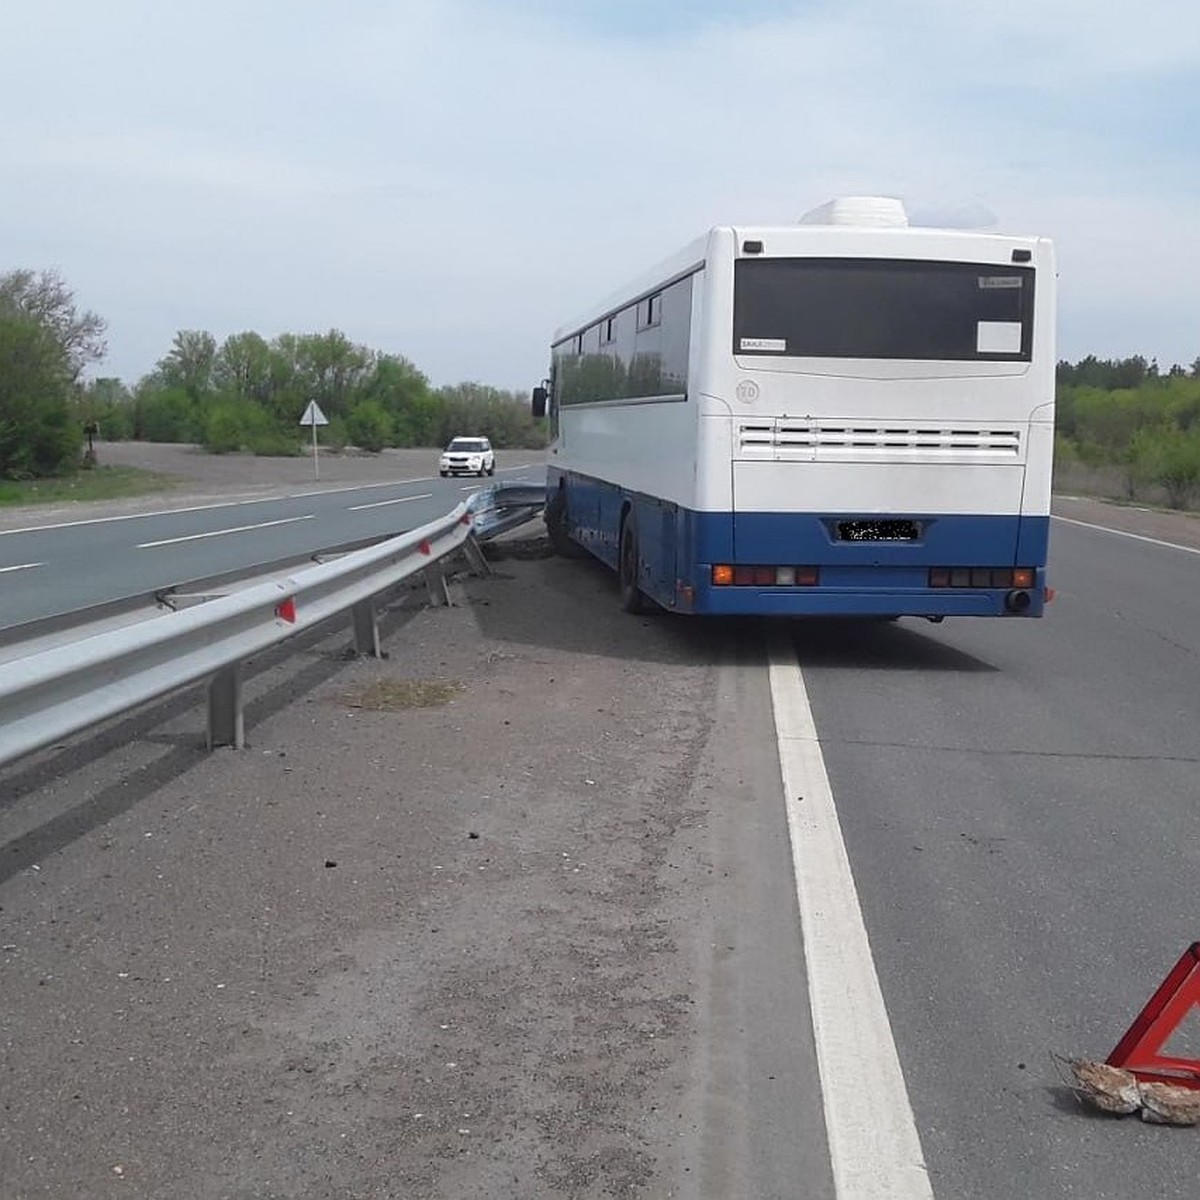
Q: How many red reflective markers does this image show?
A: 3